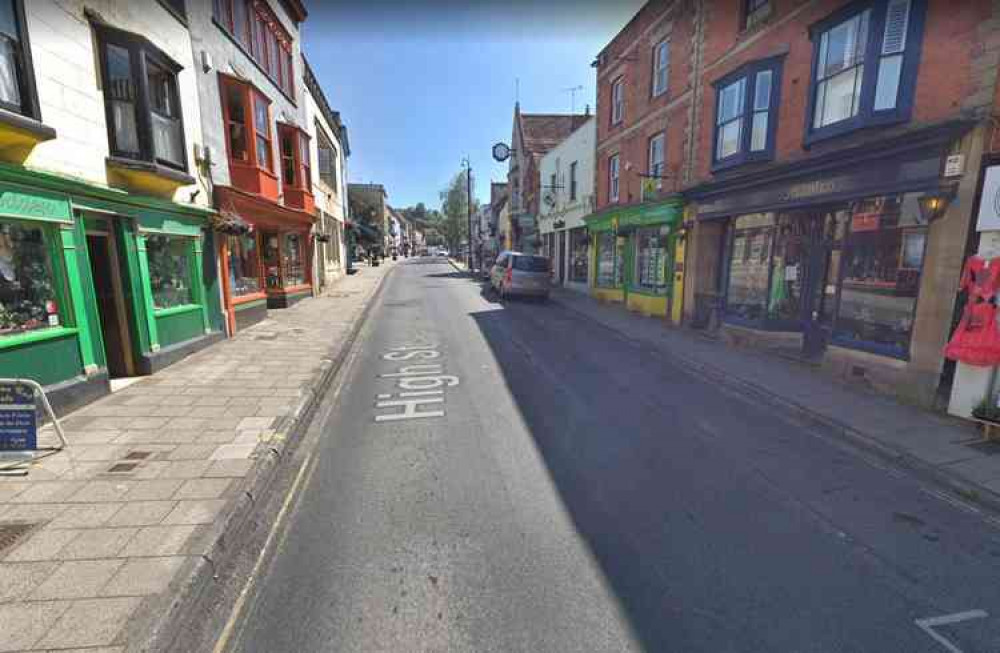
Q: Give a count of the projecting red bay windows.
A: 2